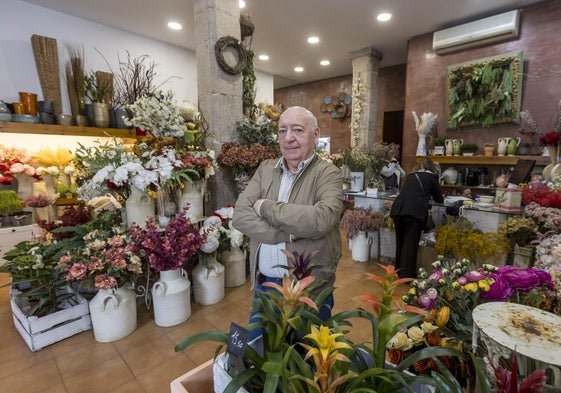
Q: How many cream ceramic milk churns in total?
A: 7